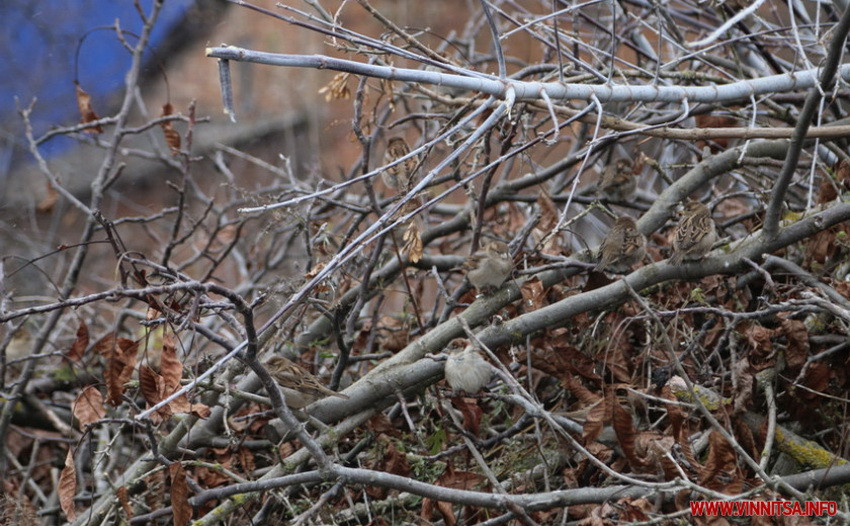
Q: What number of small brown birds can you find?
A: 7